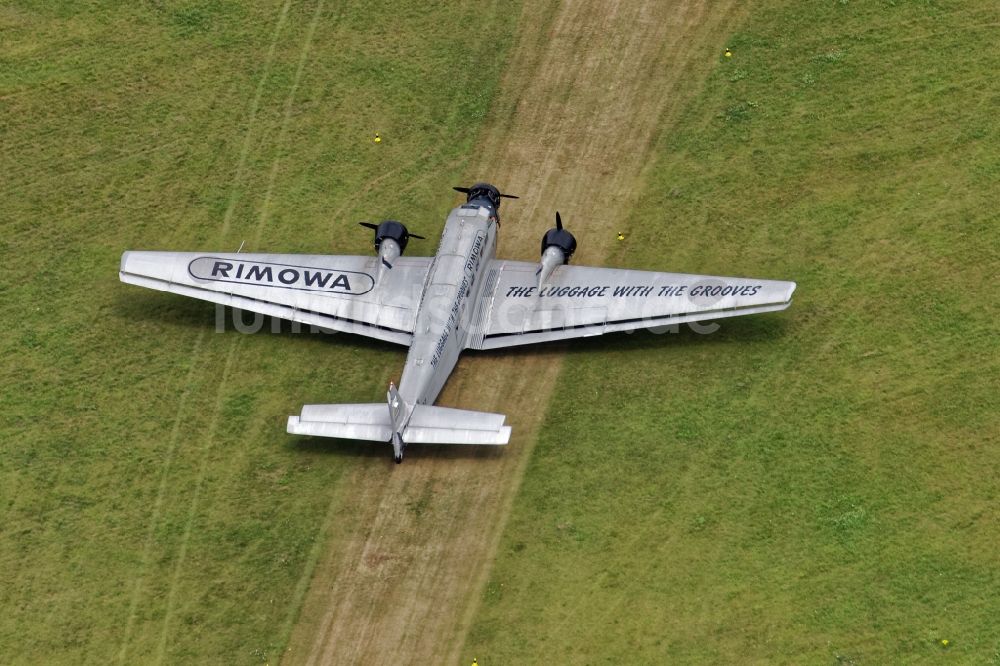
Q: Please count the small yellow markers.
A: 5